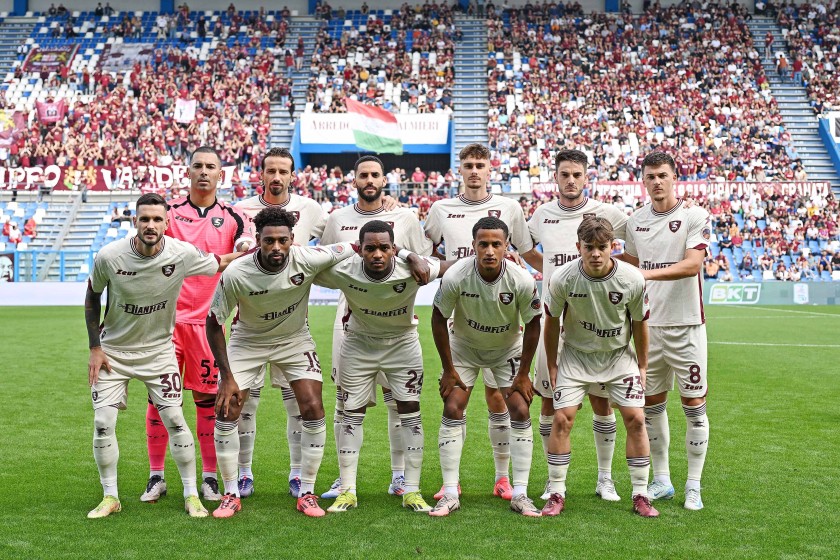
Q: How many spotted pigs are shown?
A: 0